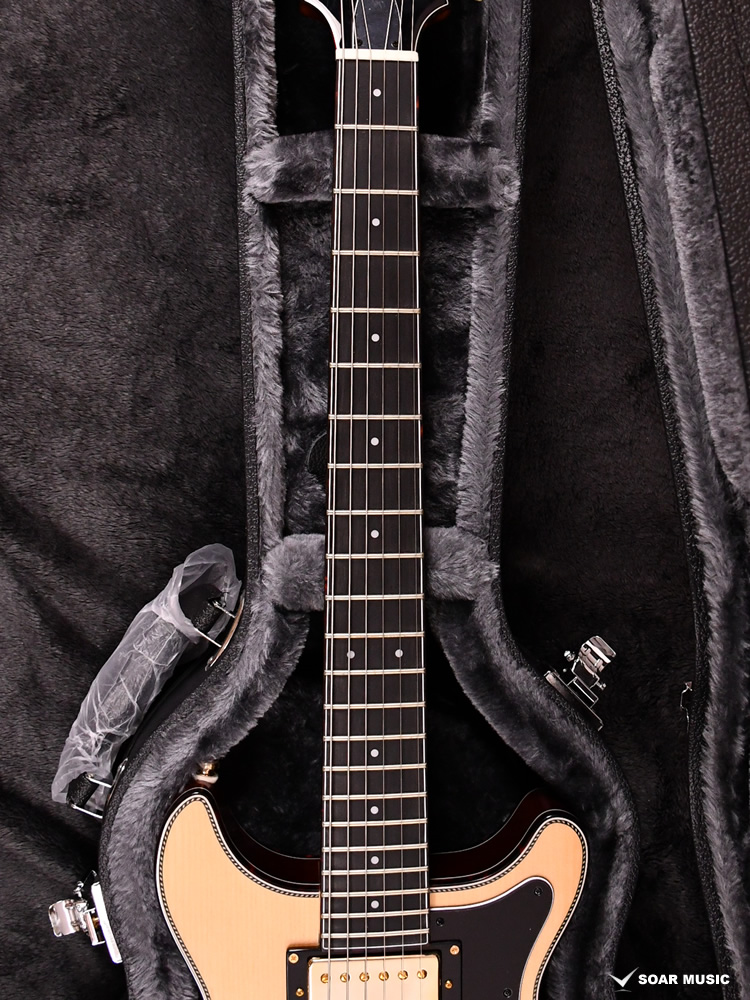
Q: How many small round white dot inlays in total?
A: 11